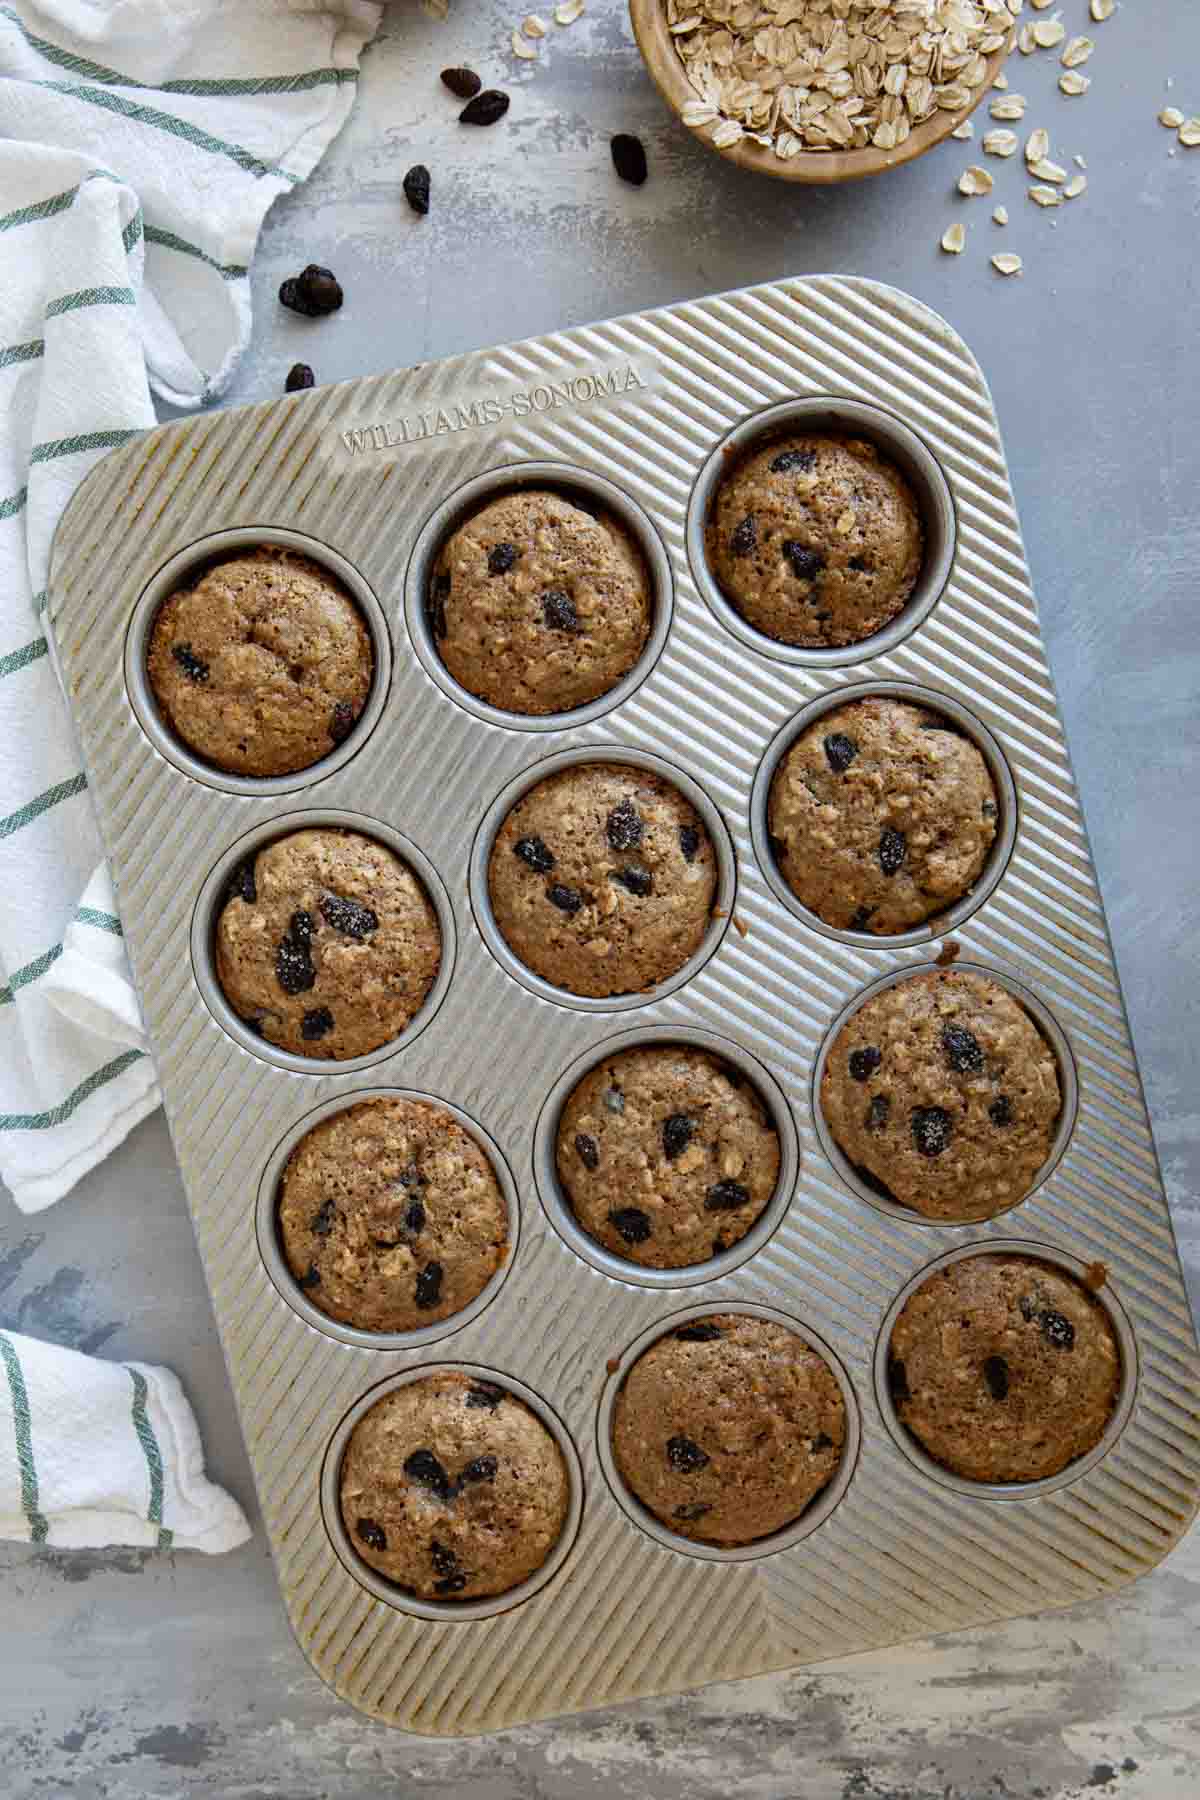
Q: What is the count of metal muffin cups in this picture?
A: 12